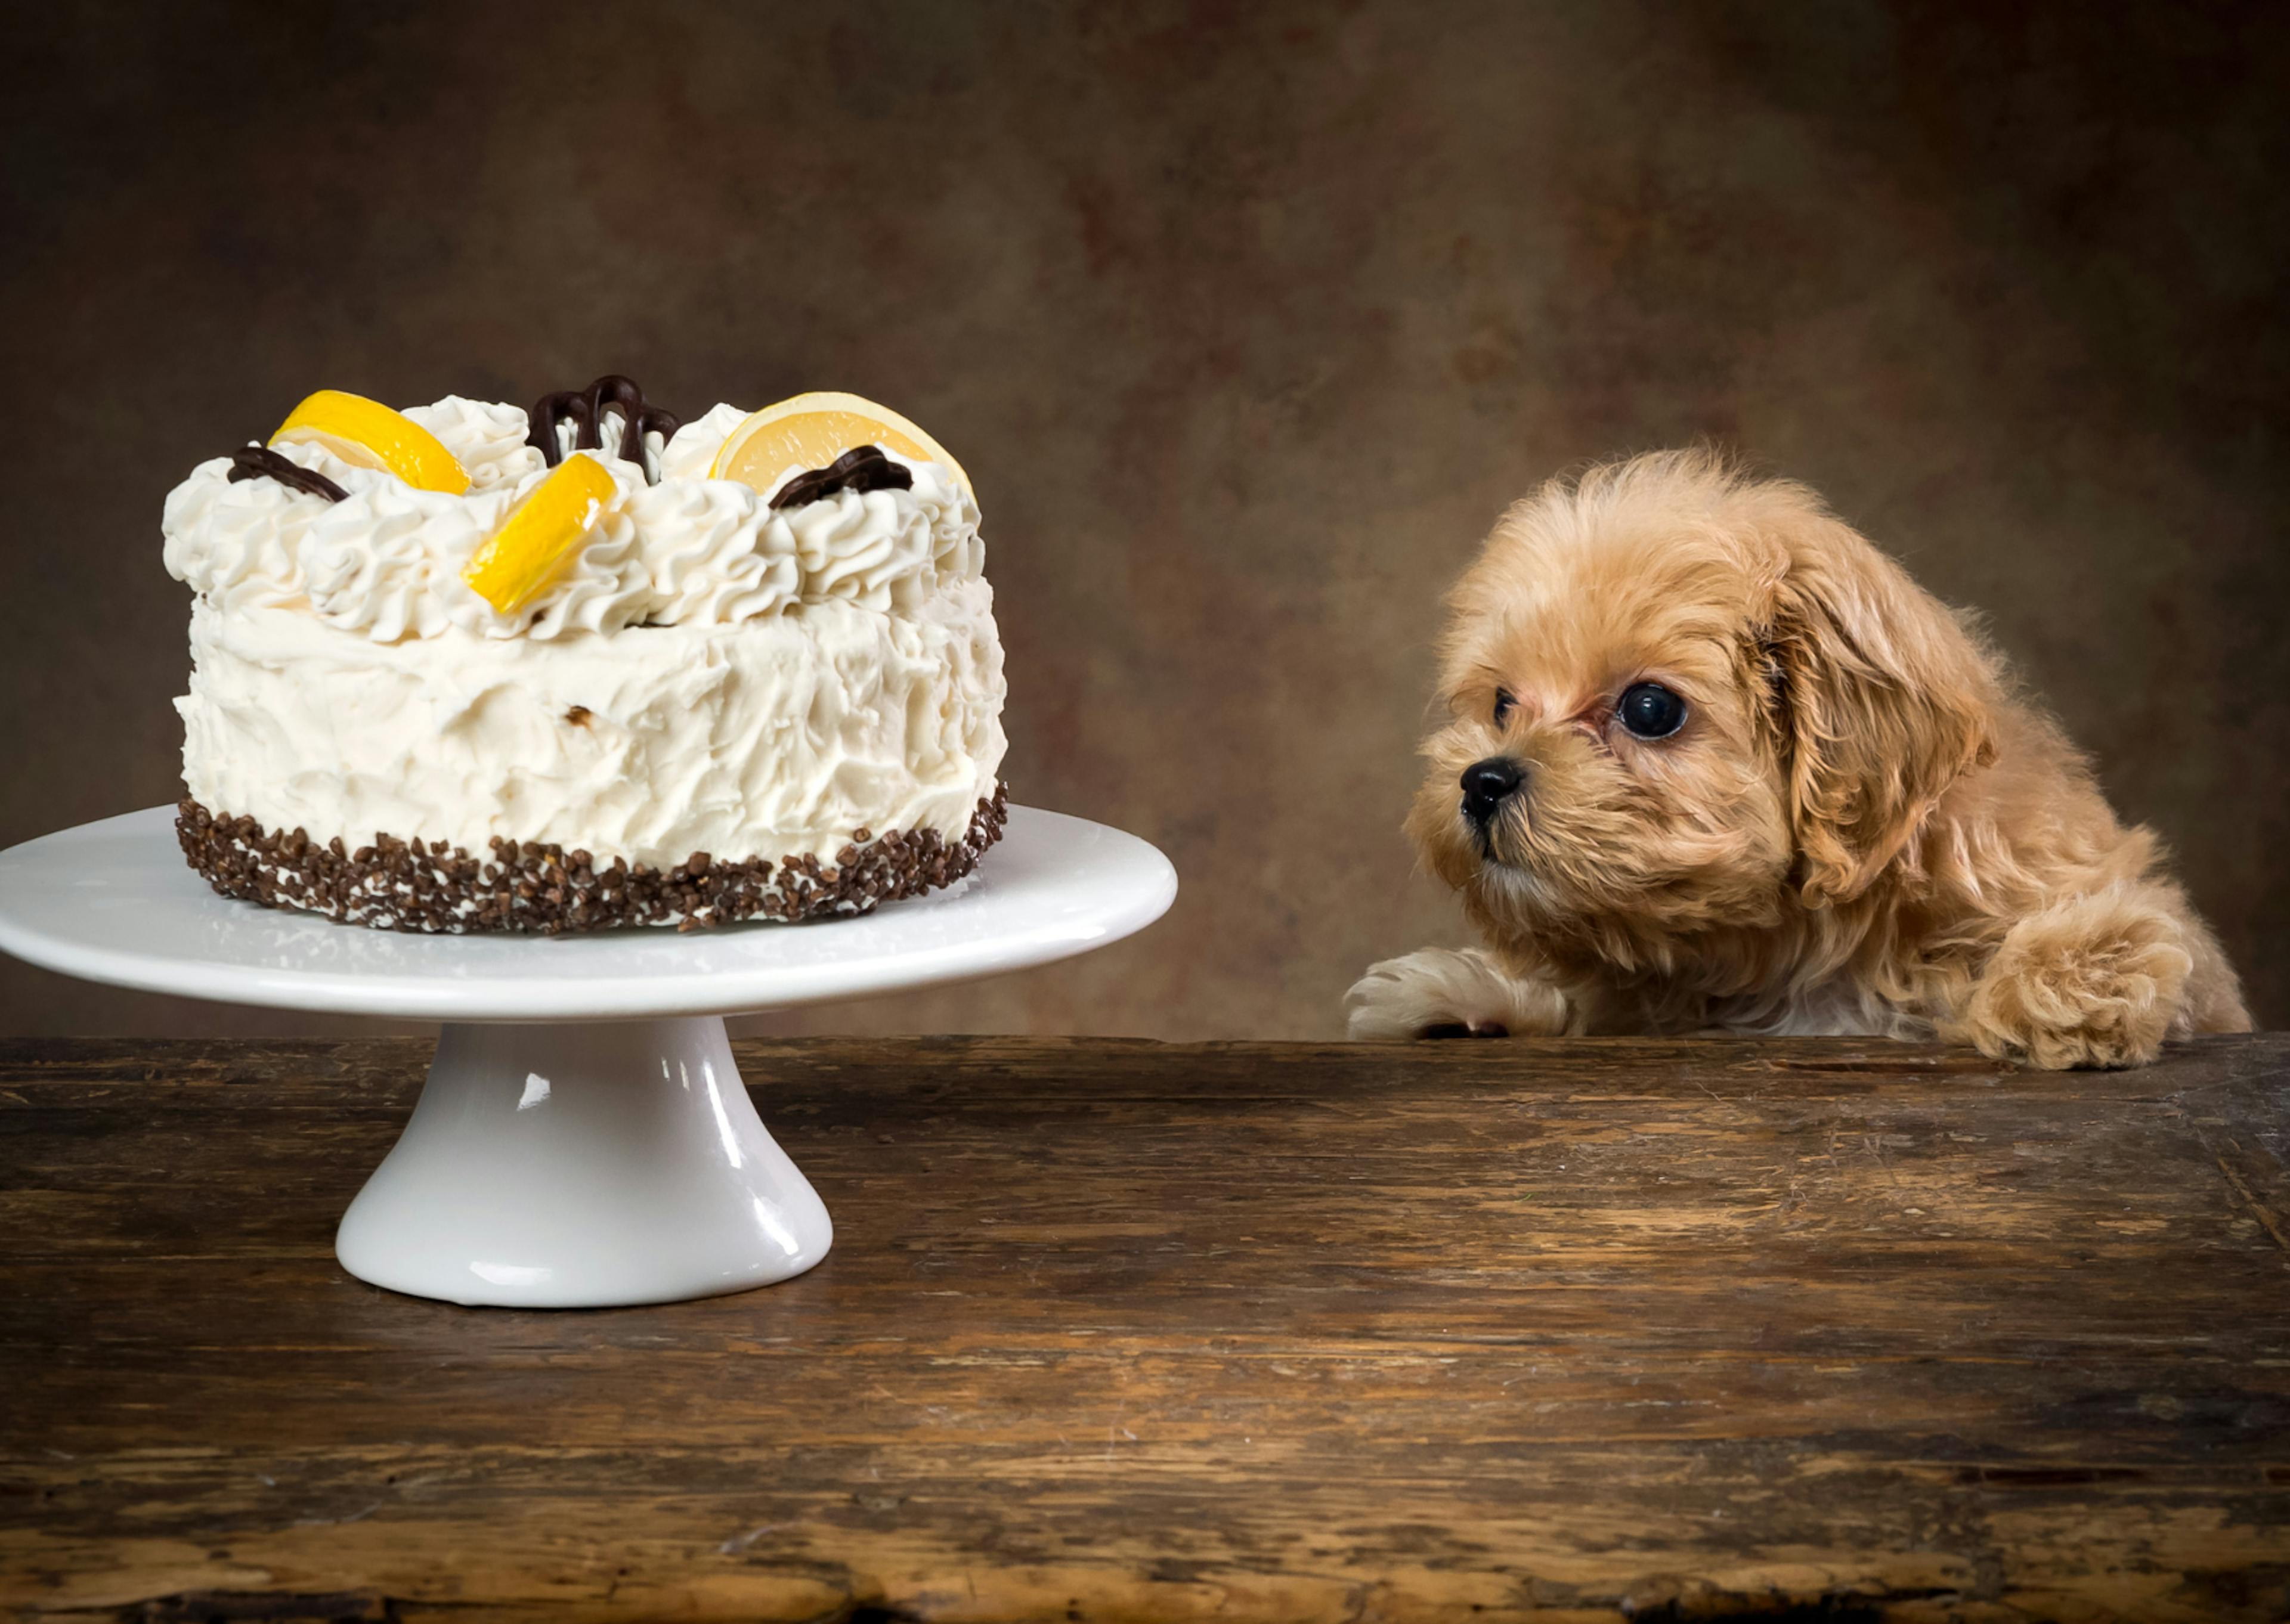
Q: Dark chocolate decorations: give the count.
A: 3